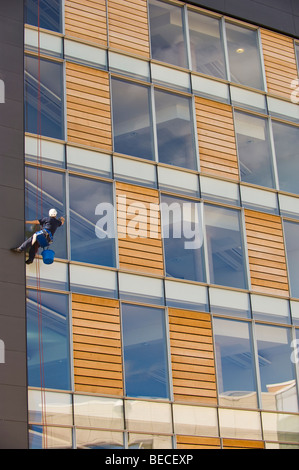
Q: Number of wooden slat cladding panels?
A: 11